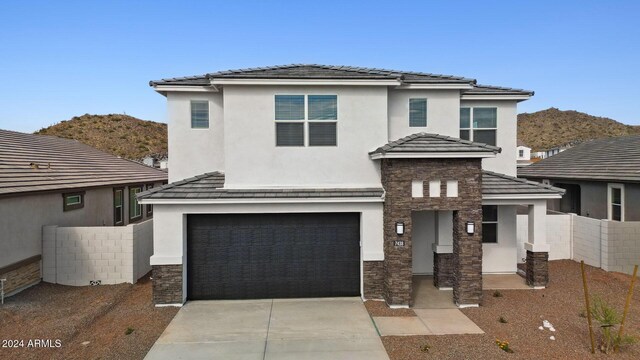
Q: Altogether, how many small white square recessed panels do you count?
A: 3